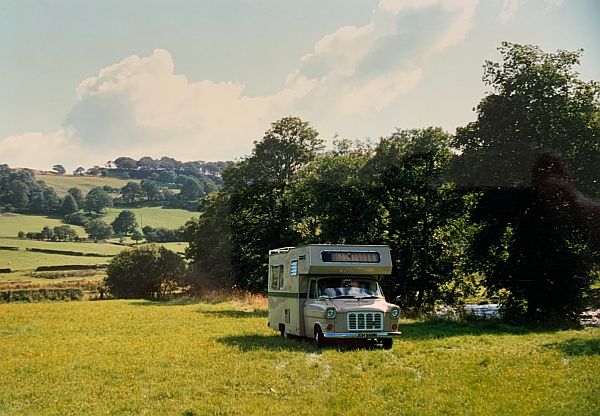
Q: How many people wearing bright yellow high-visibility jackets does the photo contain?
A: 0